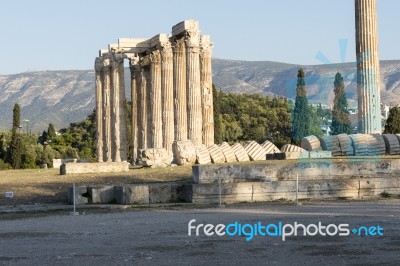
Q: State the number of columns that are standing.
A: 11